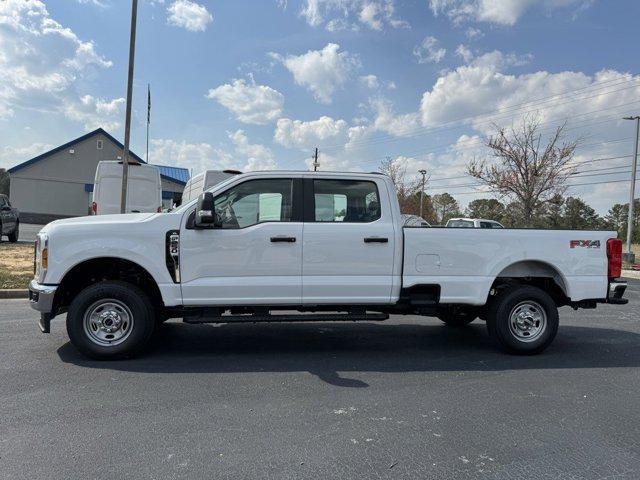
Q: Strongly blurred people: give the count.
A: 0